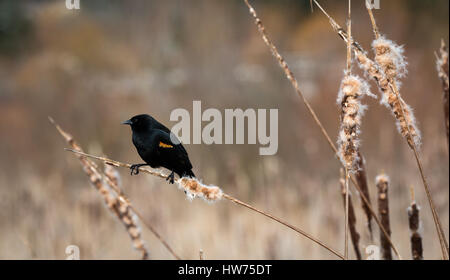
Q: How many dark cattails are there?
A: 4